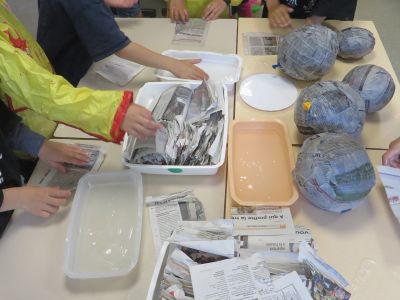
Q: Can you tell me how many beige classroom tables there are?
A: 4